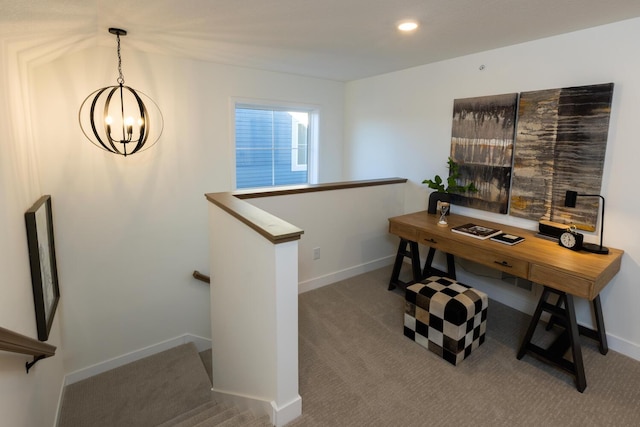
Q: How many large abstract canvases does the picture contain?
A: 2